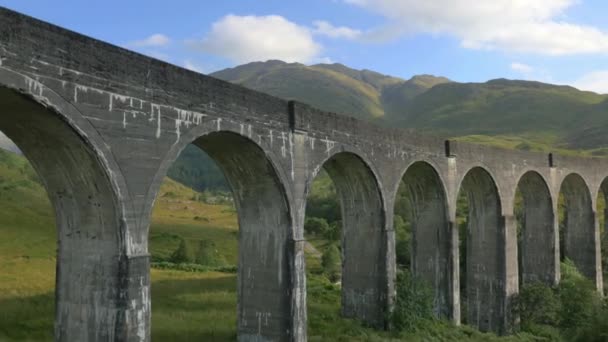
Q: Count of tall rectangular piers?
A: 7